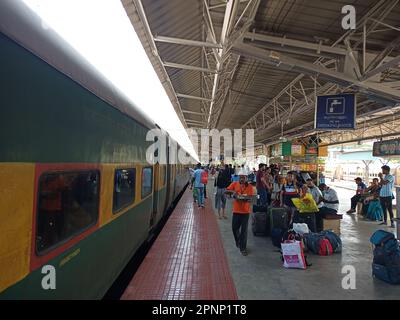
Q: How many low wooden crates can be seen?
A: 1